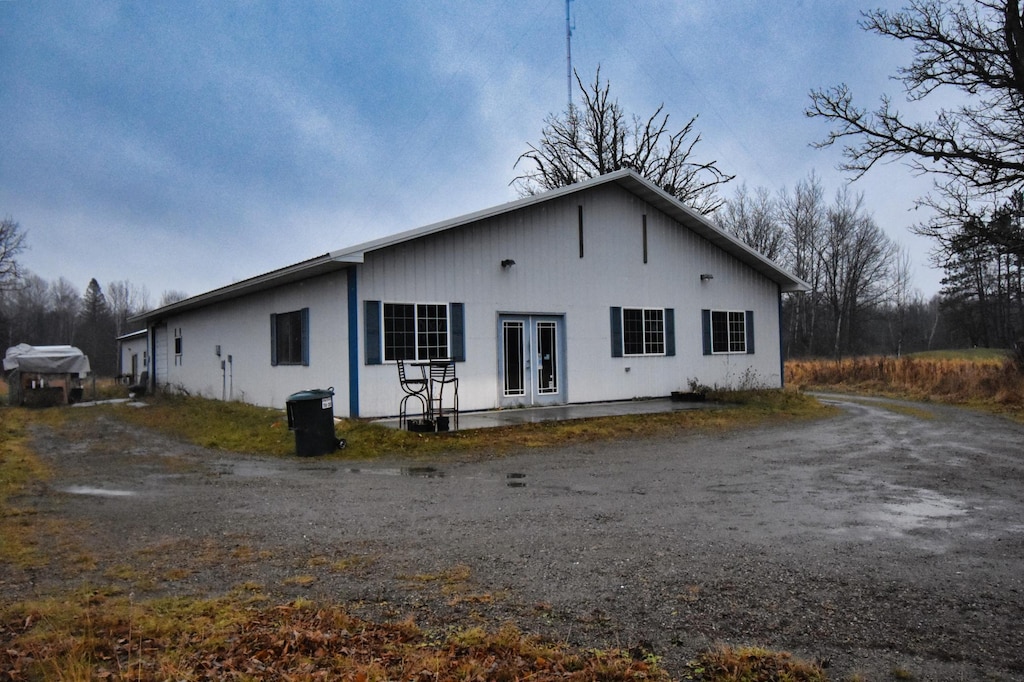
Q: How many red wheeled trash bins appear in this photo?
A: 0